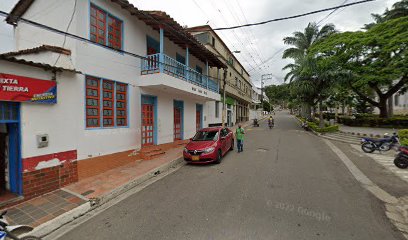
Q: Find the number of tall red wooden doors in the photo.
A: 3